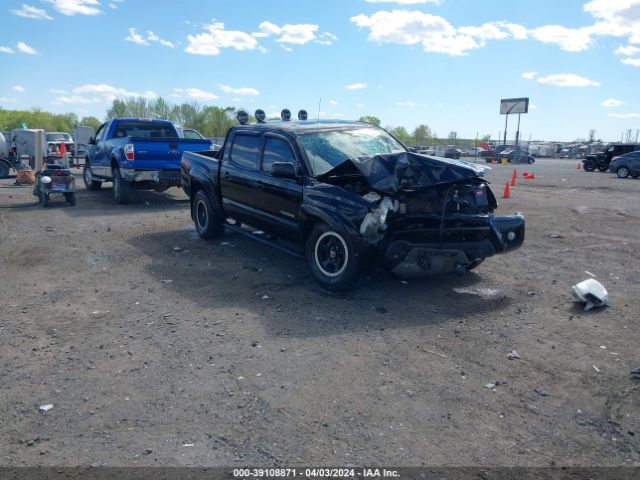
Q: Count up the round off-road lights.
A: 4